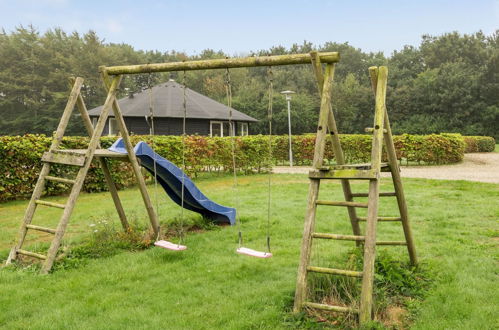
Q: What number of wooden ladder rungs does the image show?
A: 11